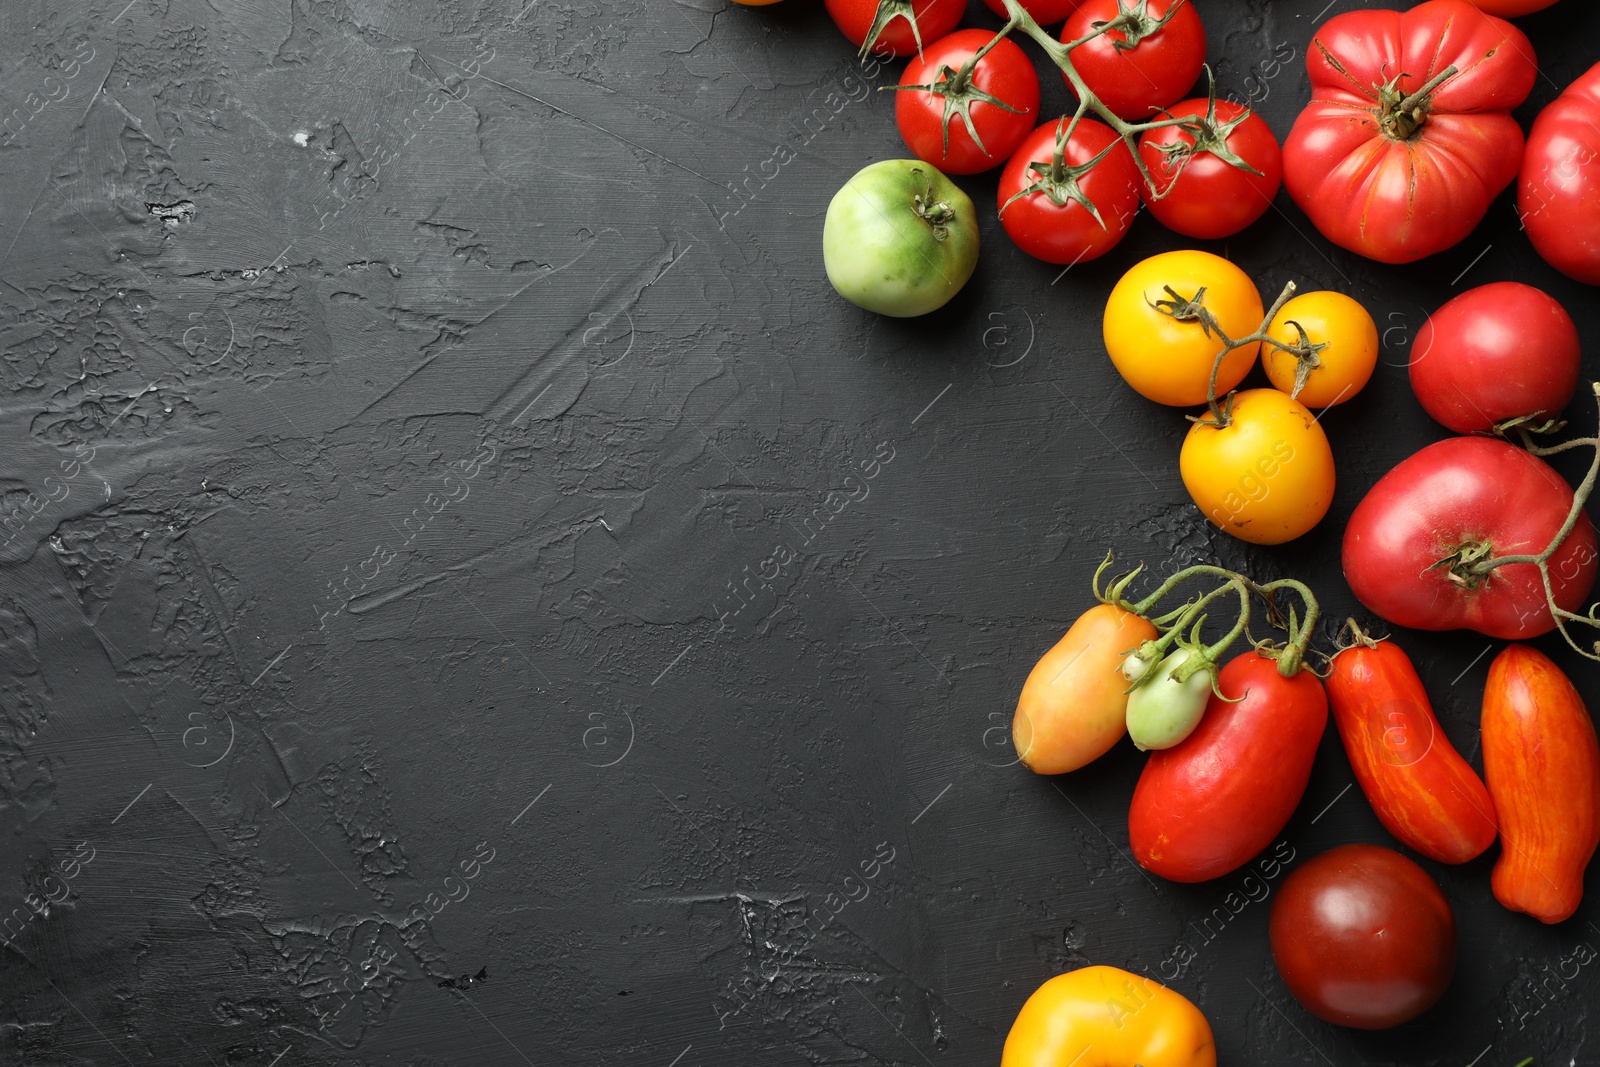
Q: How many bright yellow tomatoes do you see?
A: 4